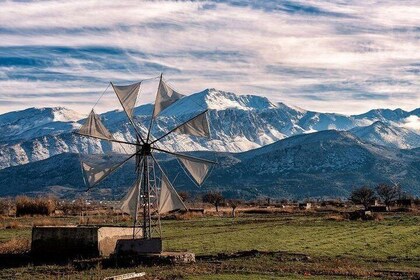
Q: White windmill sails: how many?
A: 8